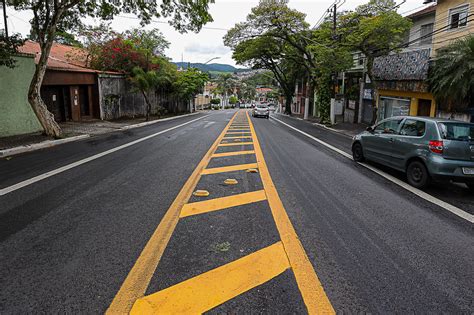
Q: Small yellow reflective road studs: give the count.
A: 3